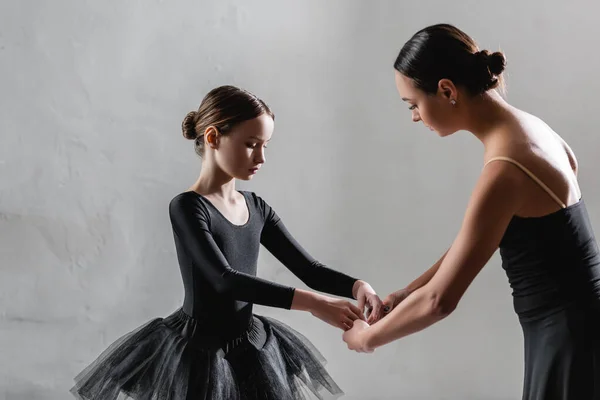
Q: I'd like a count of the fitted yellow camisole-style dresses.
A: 0